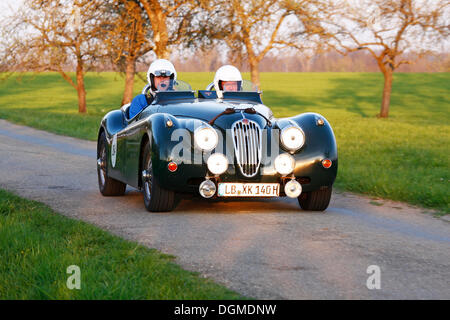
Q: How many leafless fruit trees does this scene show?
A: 5